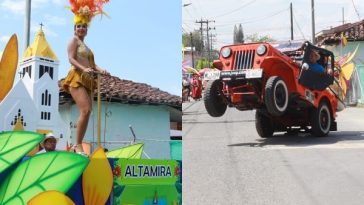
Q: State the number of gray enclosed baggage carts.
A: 0